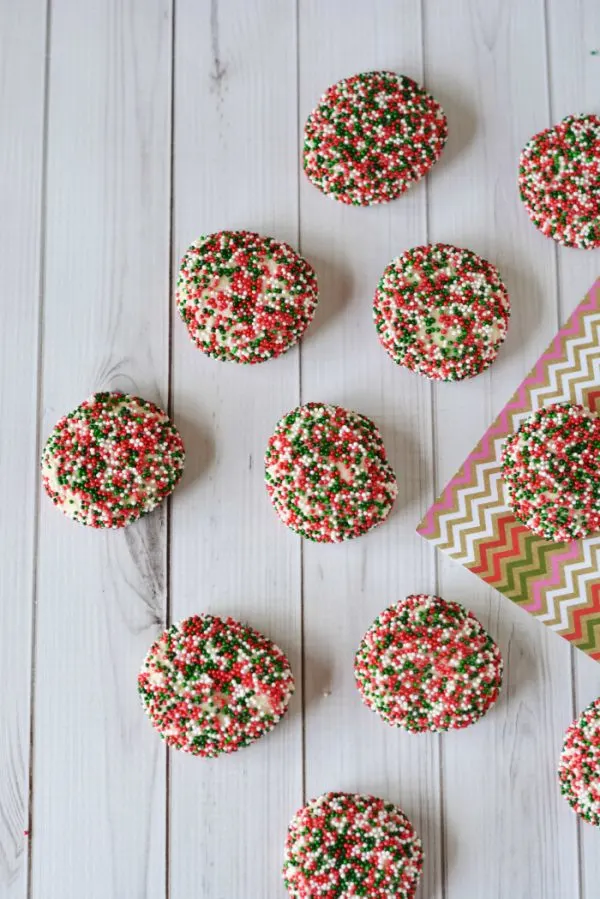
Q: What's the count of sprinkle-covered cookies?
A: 11